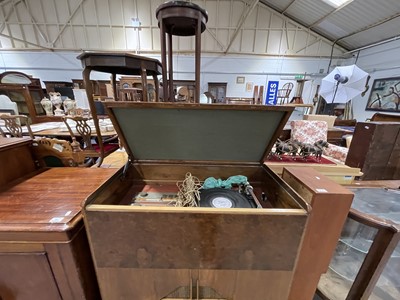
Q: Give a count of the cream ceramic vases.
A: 3